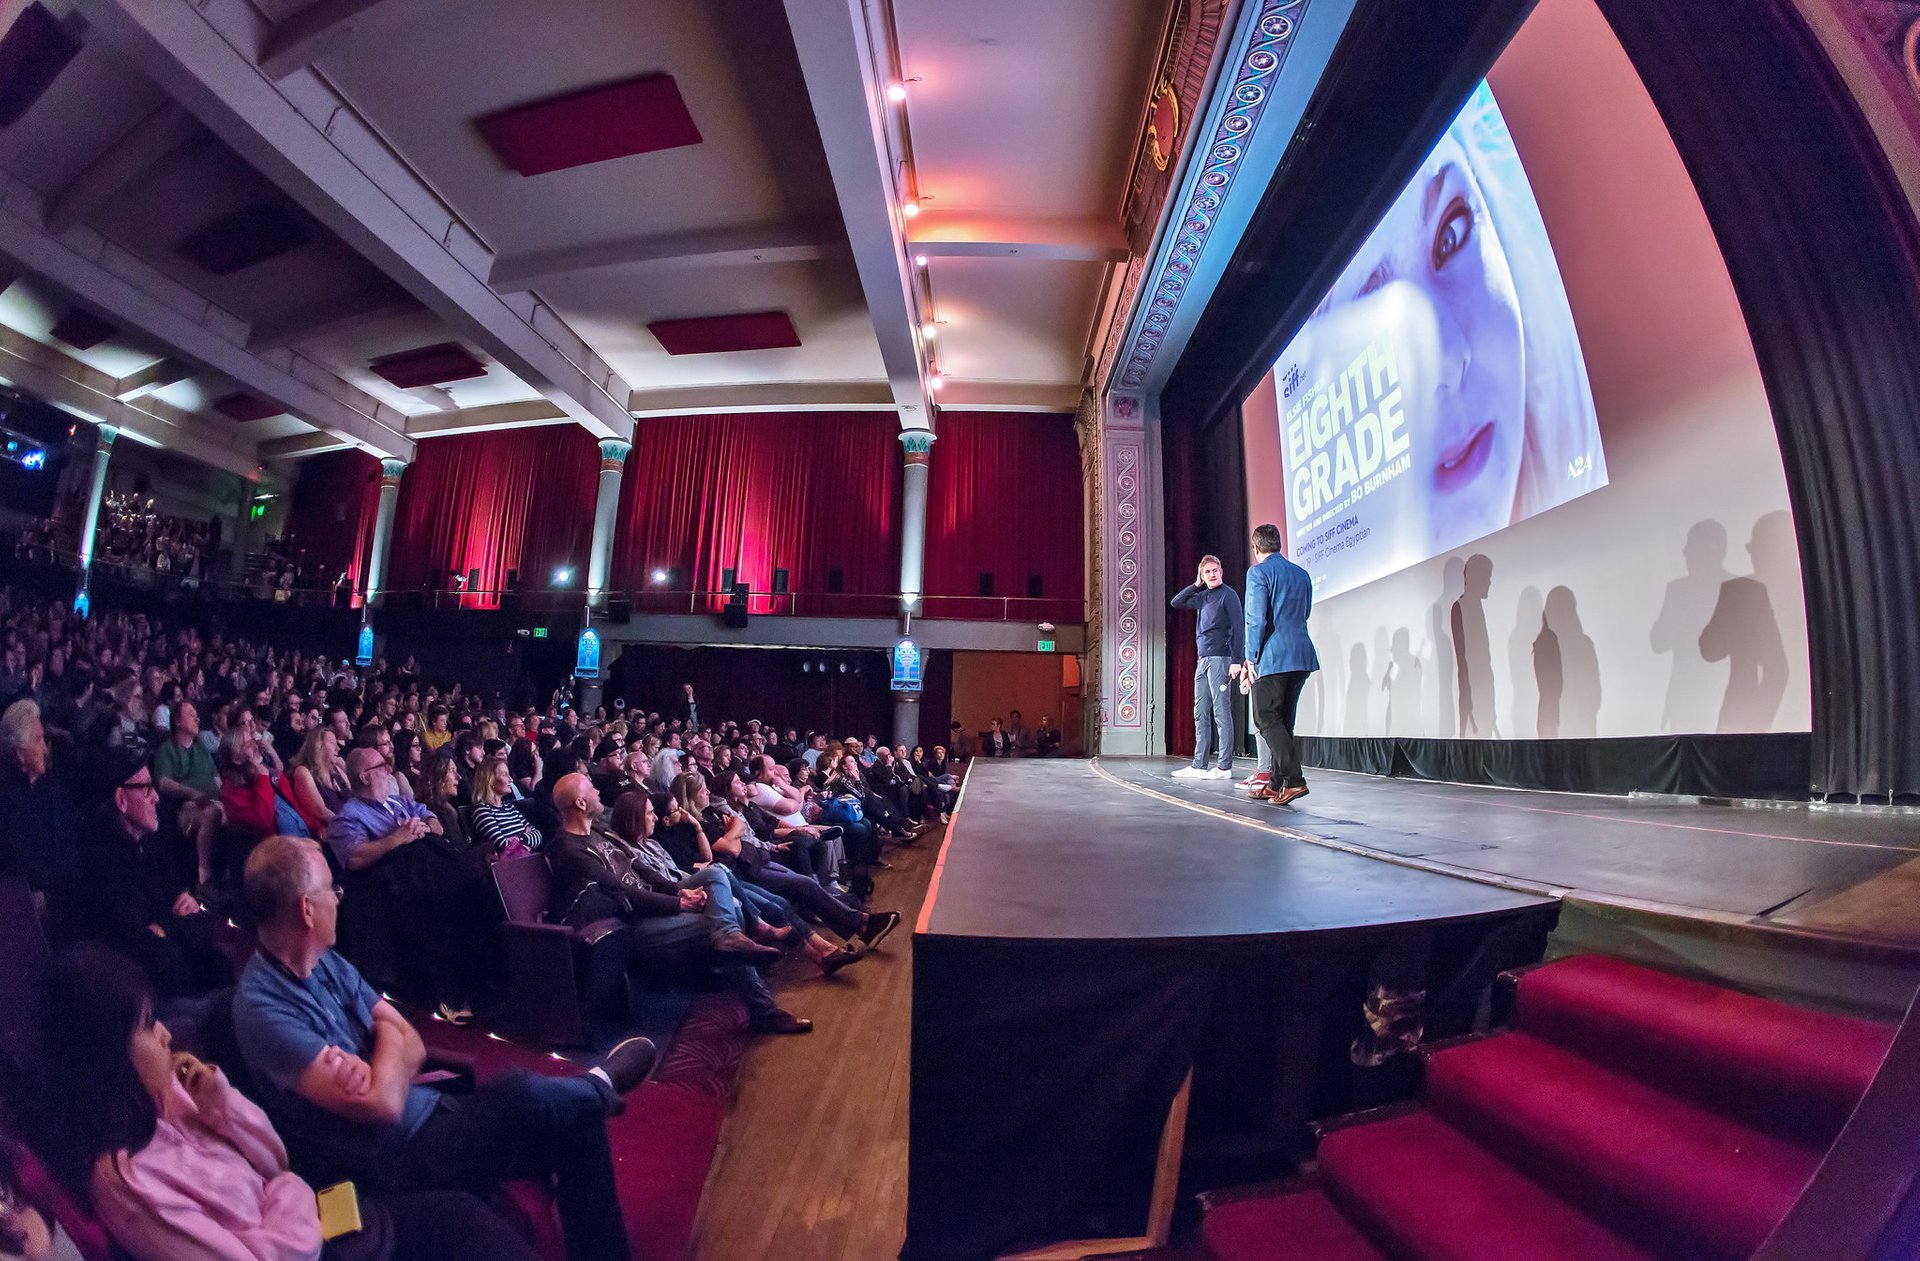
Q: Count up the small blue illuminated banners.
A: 4